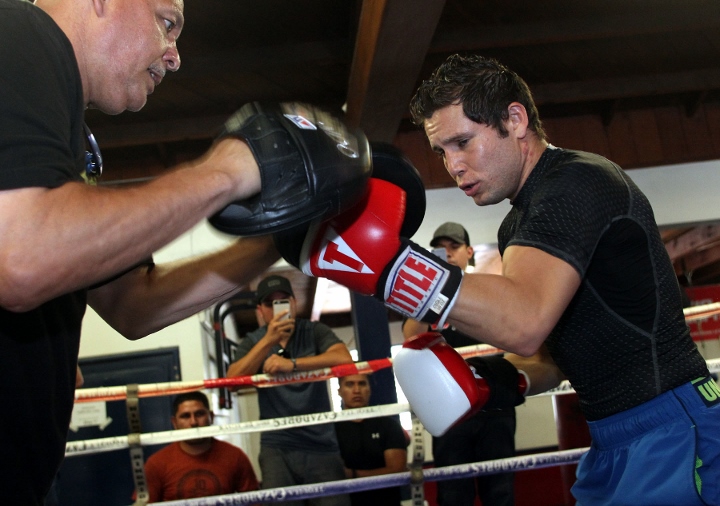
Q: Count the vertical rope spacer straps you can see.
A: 2